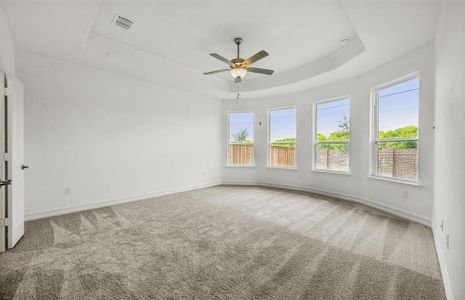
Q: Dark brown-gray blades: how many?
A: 5